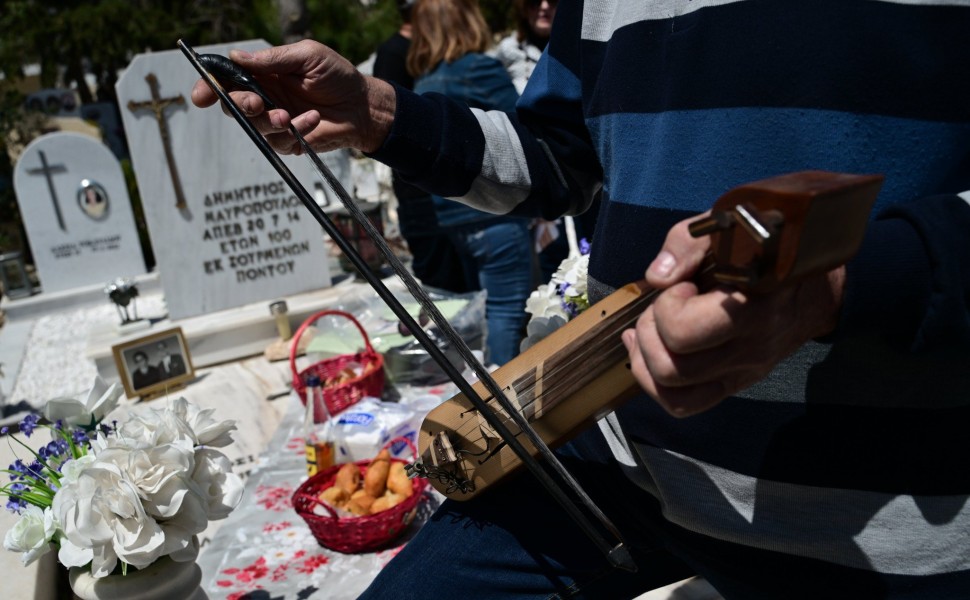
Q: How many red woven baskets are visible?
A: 2